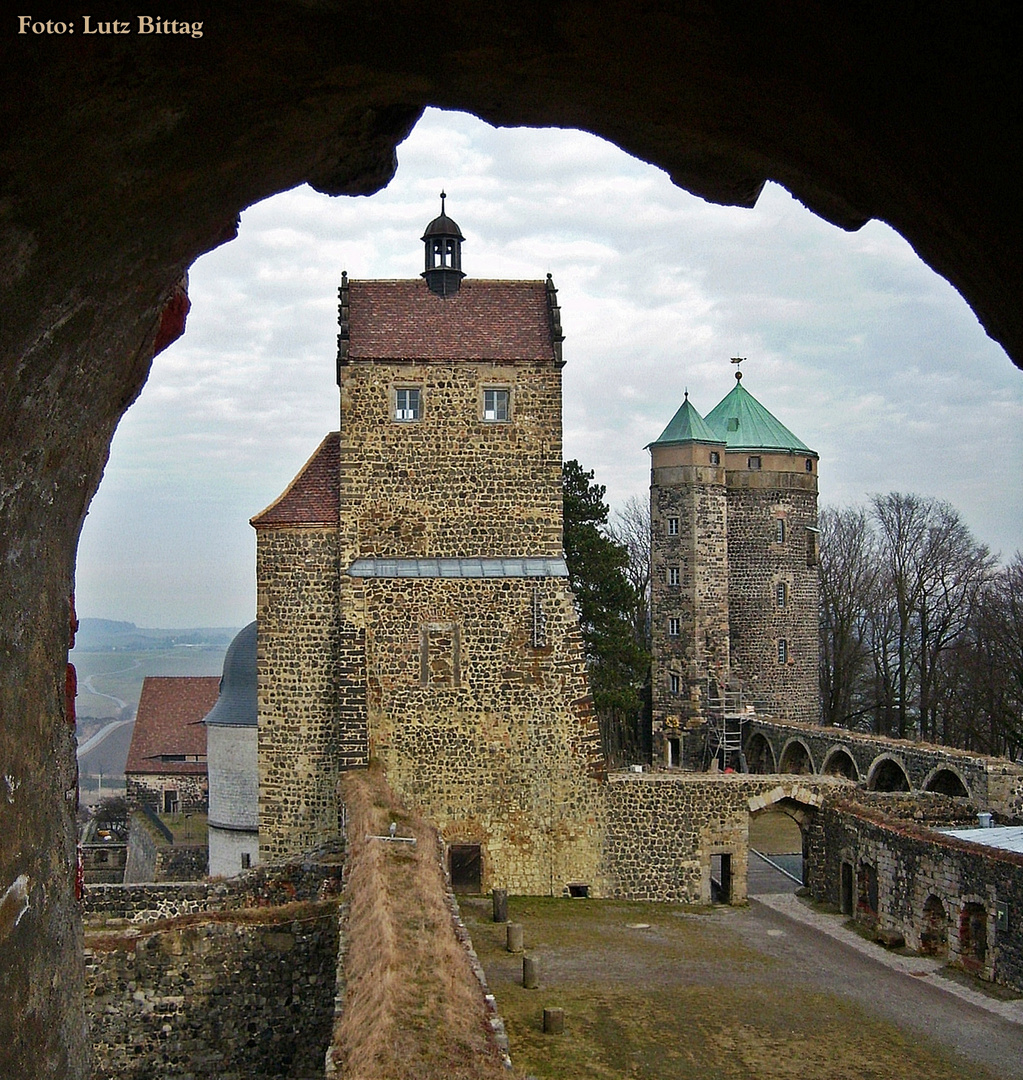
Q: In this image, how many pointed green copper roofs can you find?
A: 2